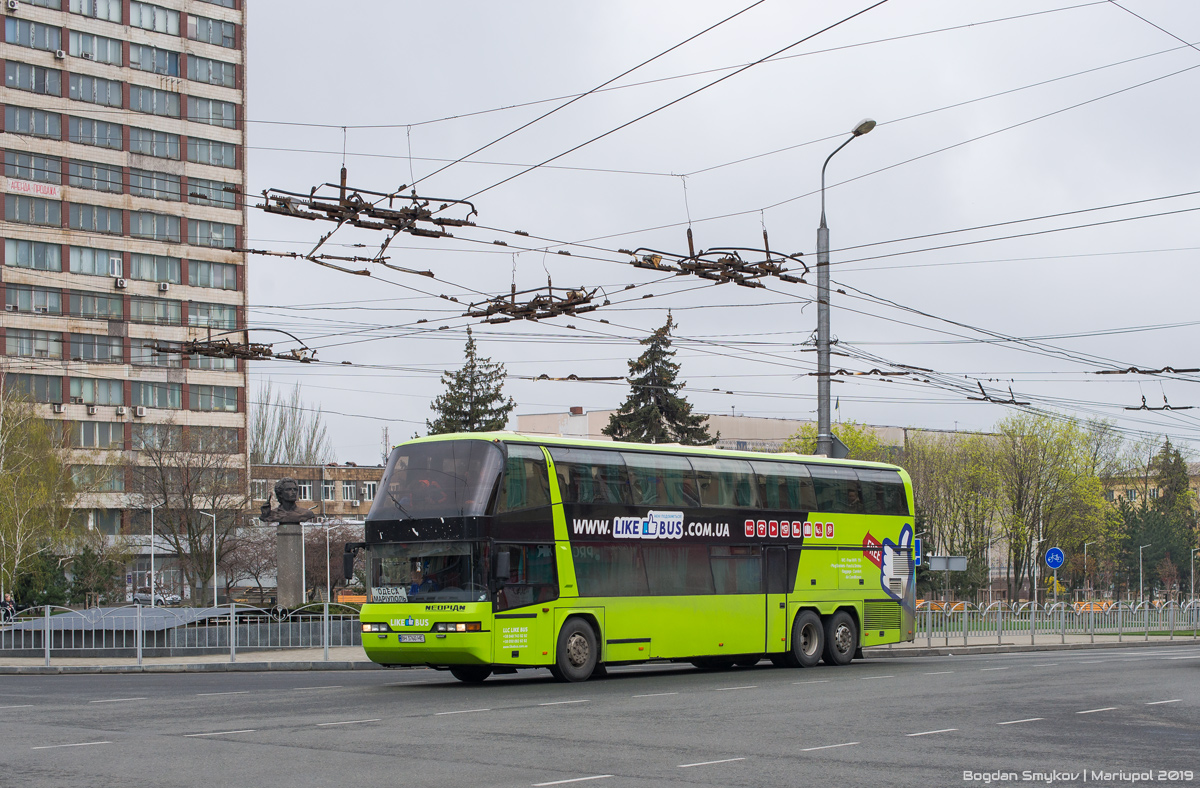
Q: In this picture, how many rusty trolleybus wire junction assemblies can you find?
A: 4